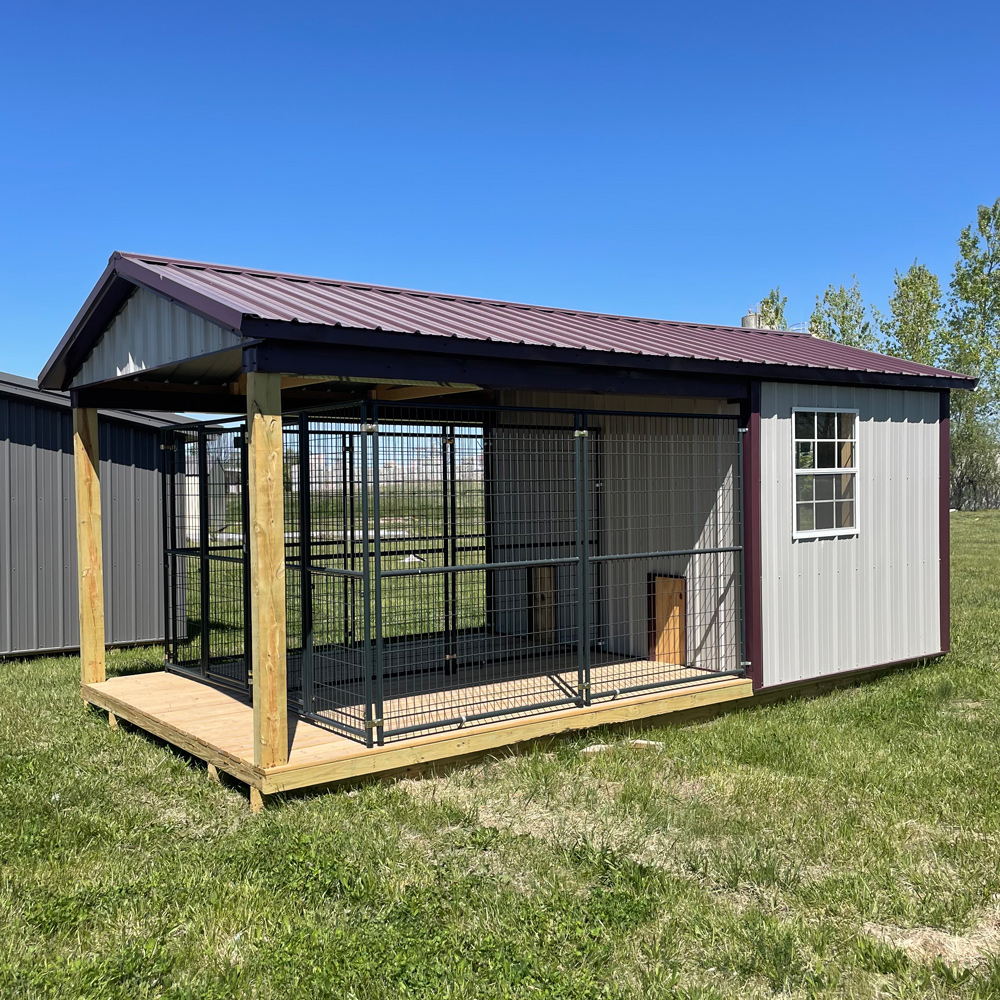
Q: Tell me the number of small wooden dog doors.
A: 2